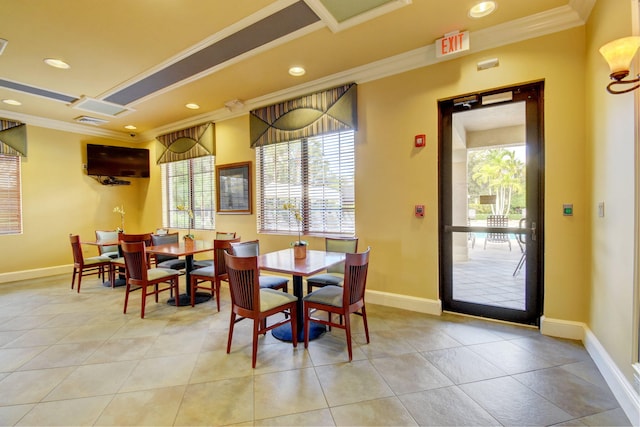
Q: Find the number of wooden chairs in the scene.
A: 12